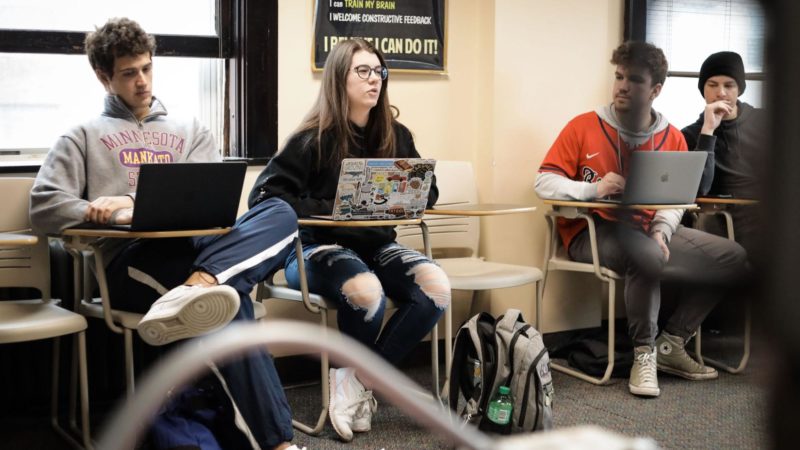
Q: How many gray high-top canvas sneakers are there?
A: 2